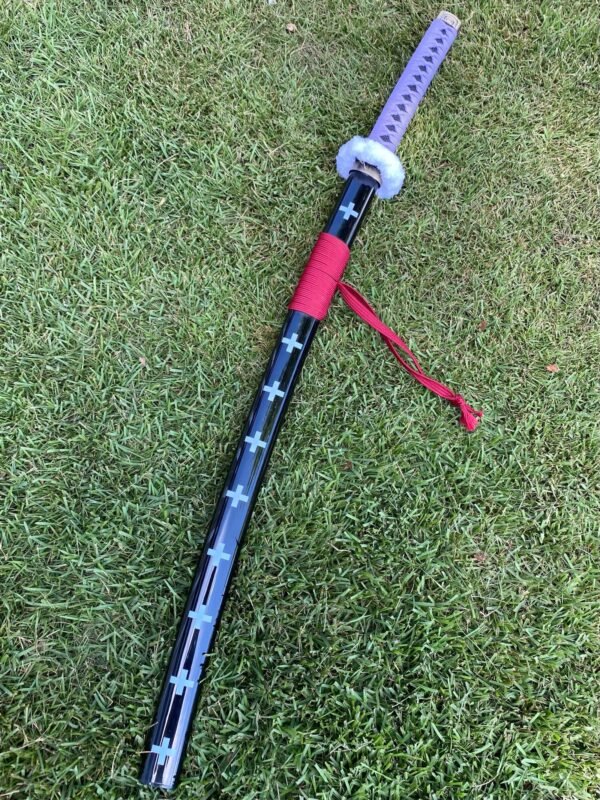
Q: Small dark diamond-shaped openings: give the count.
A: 12